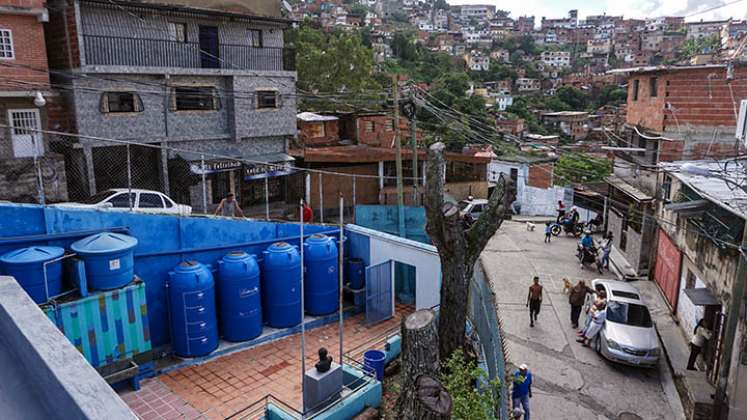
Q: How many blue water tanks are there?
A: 6